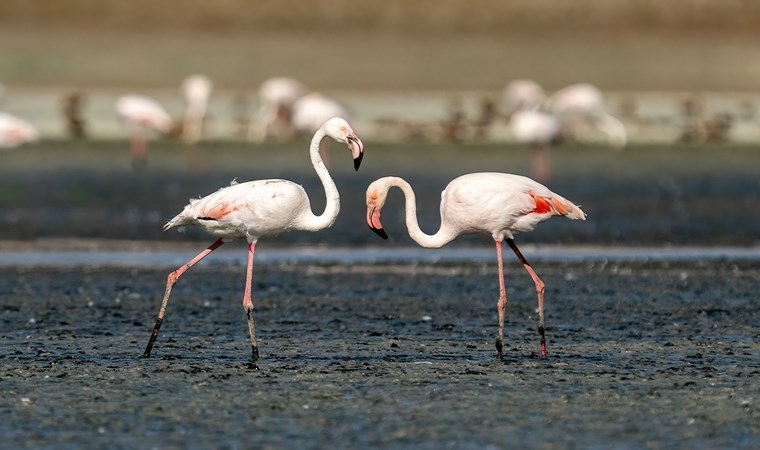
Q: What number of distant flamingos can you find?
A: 8